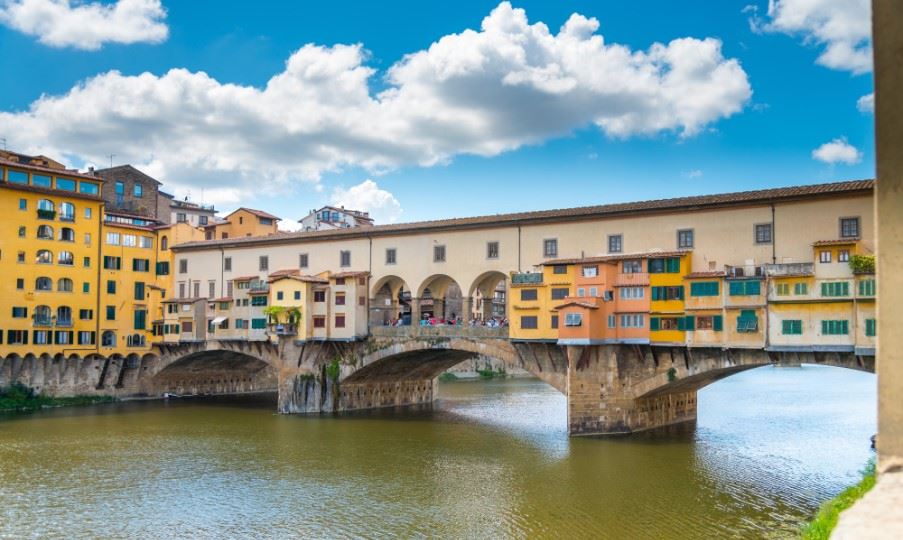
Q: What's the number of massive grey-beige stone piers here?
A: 2